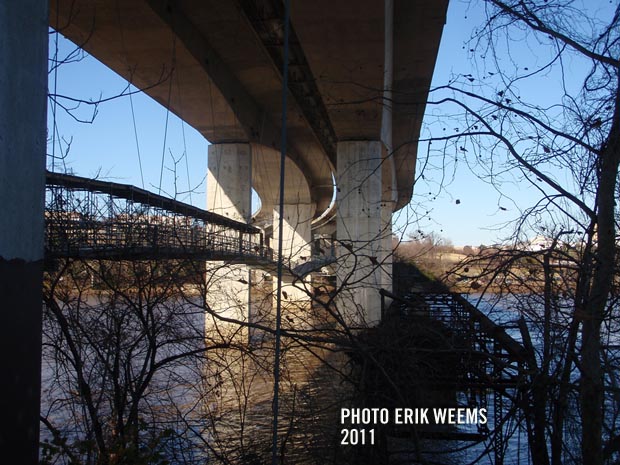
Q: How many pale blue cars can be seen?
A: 0